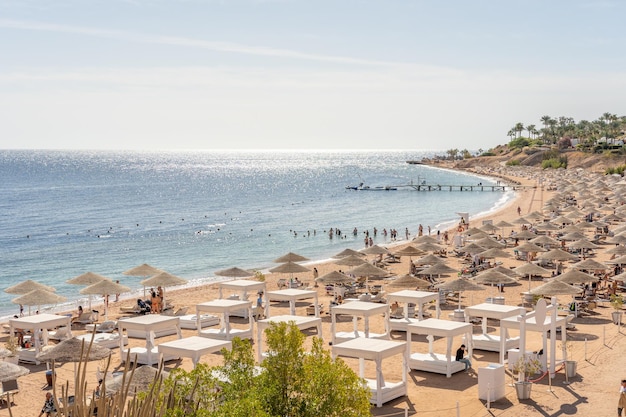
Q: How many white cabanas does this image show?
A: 13